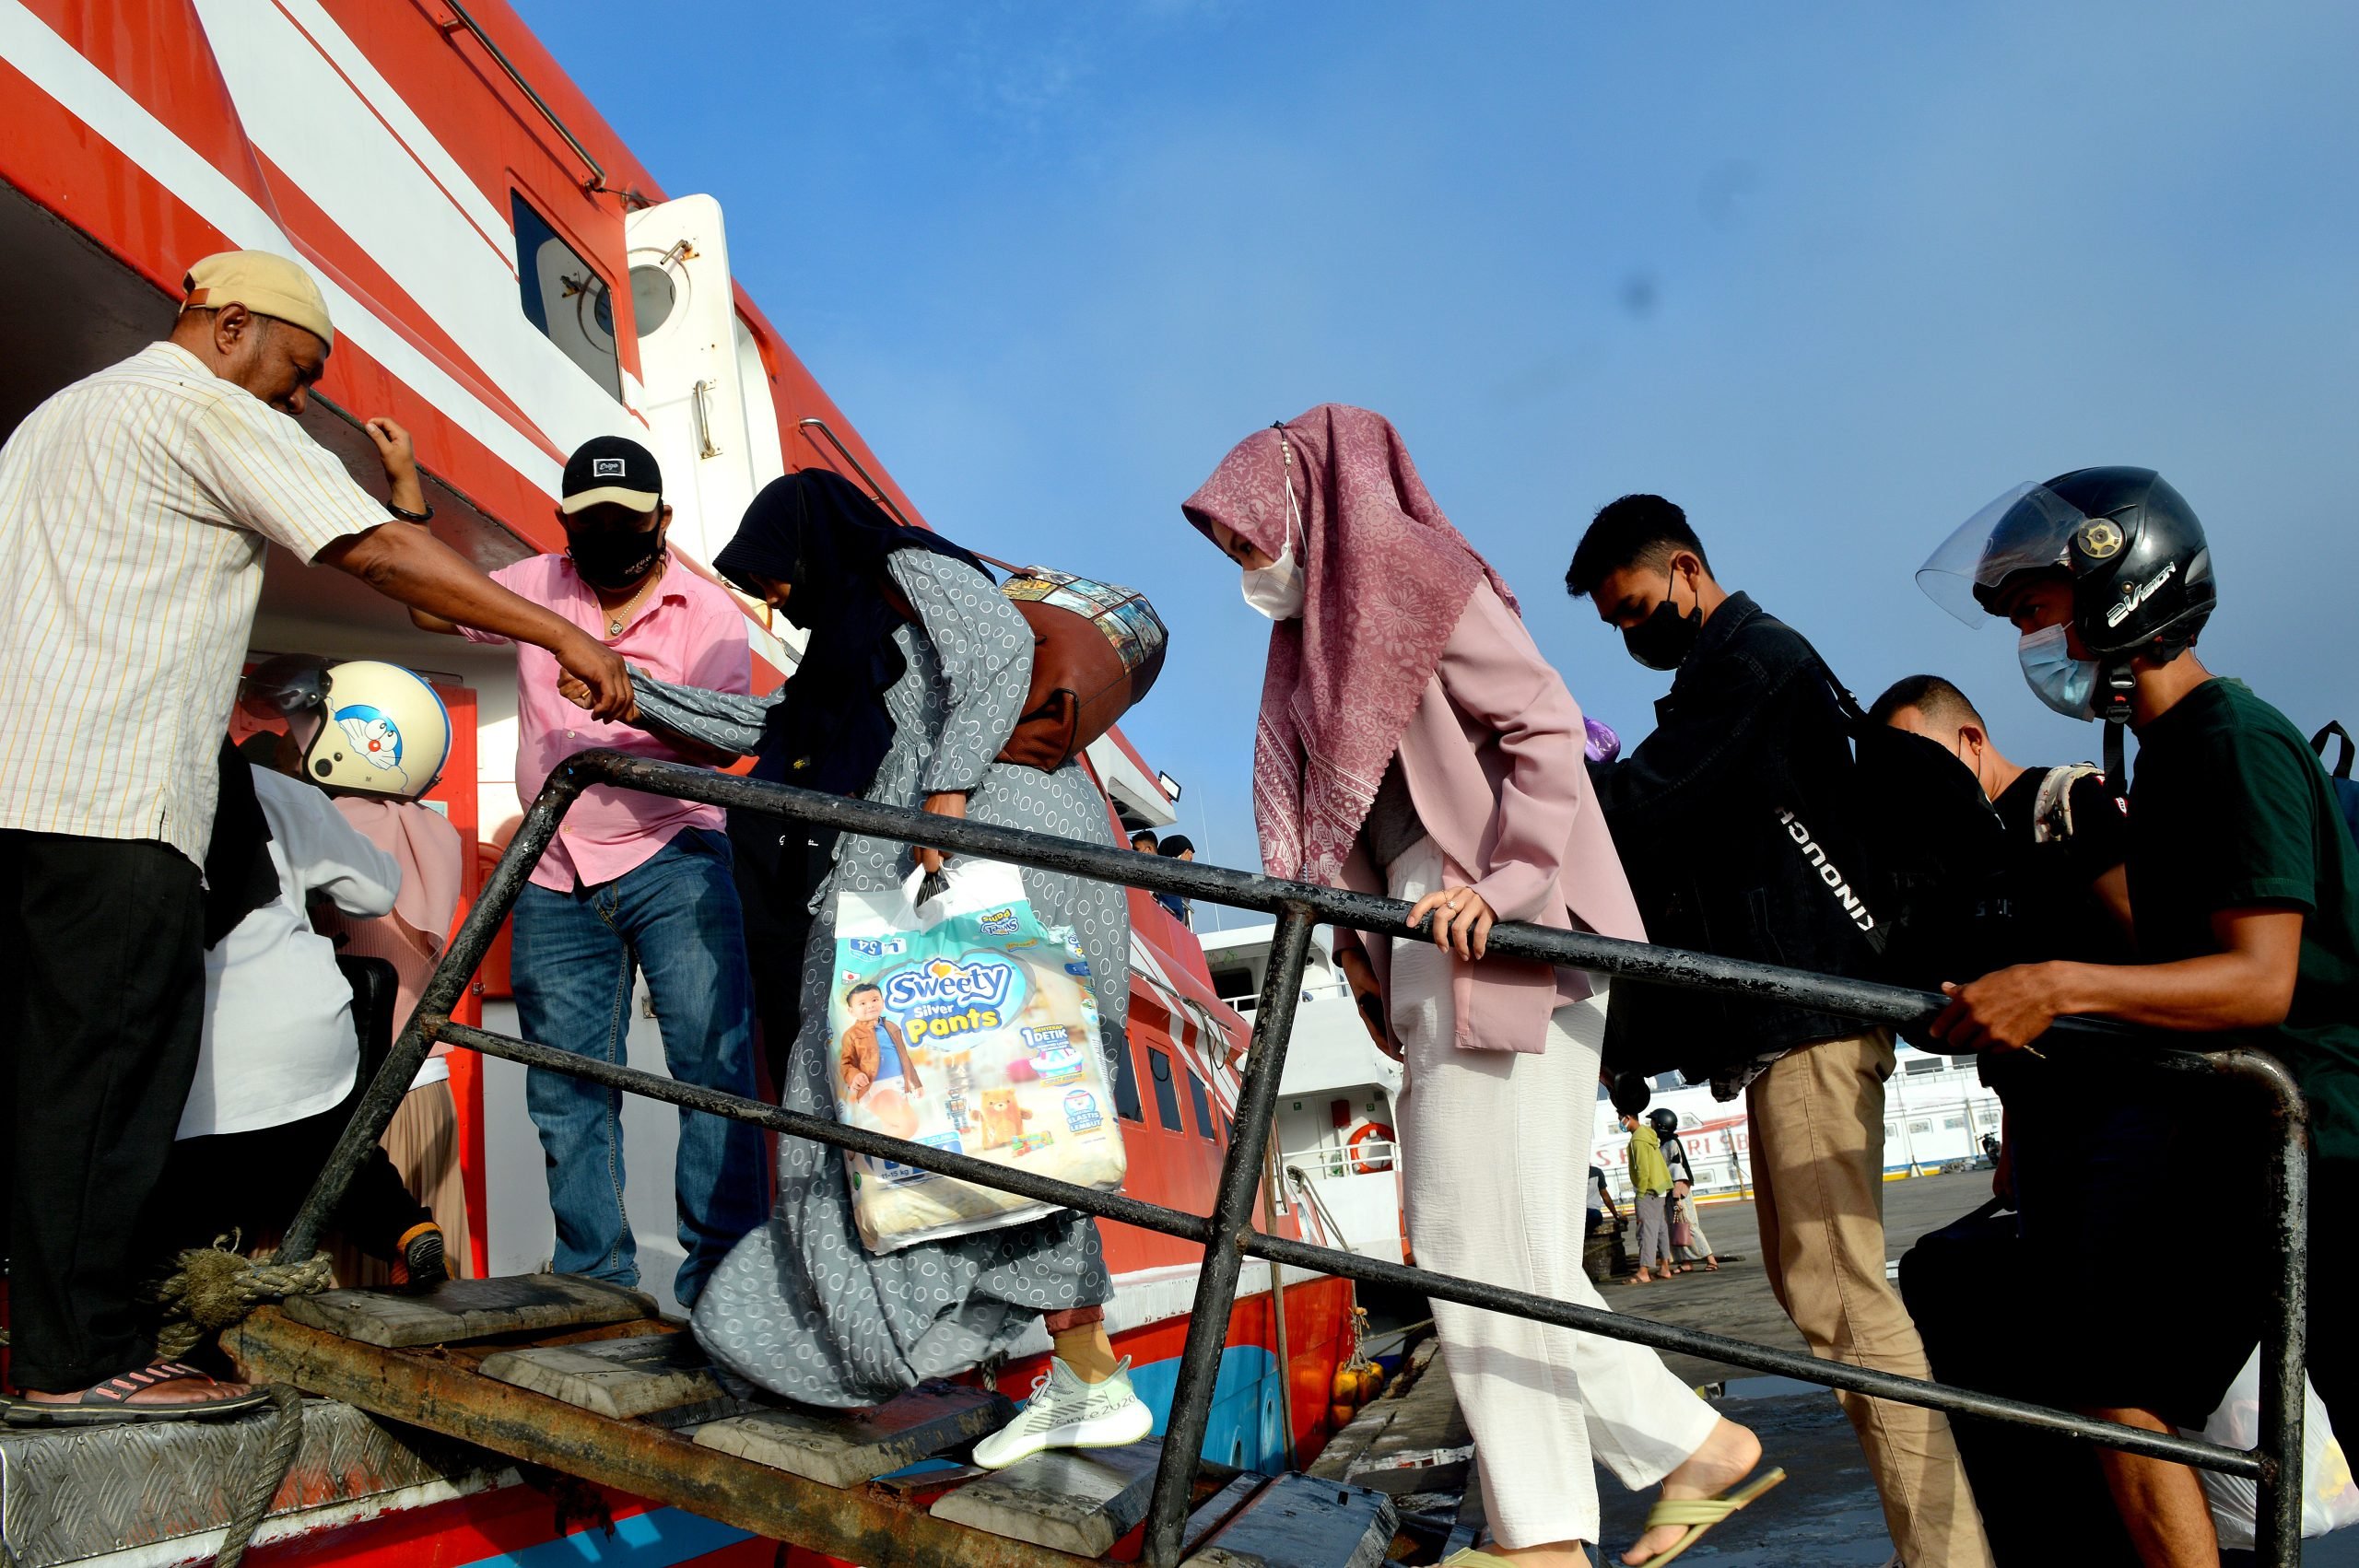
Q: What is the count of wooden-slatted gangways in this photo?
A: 1